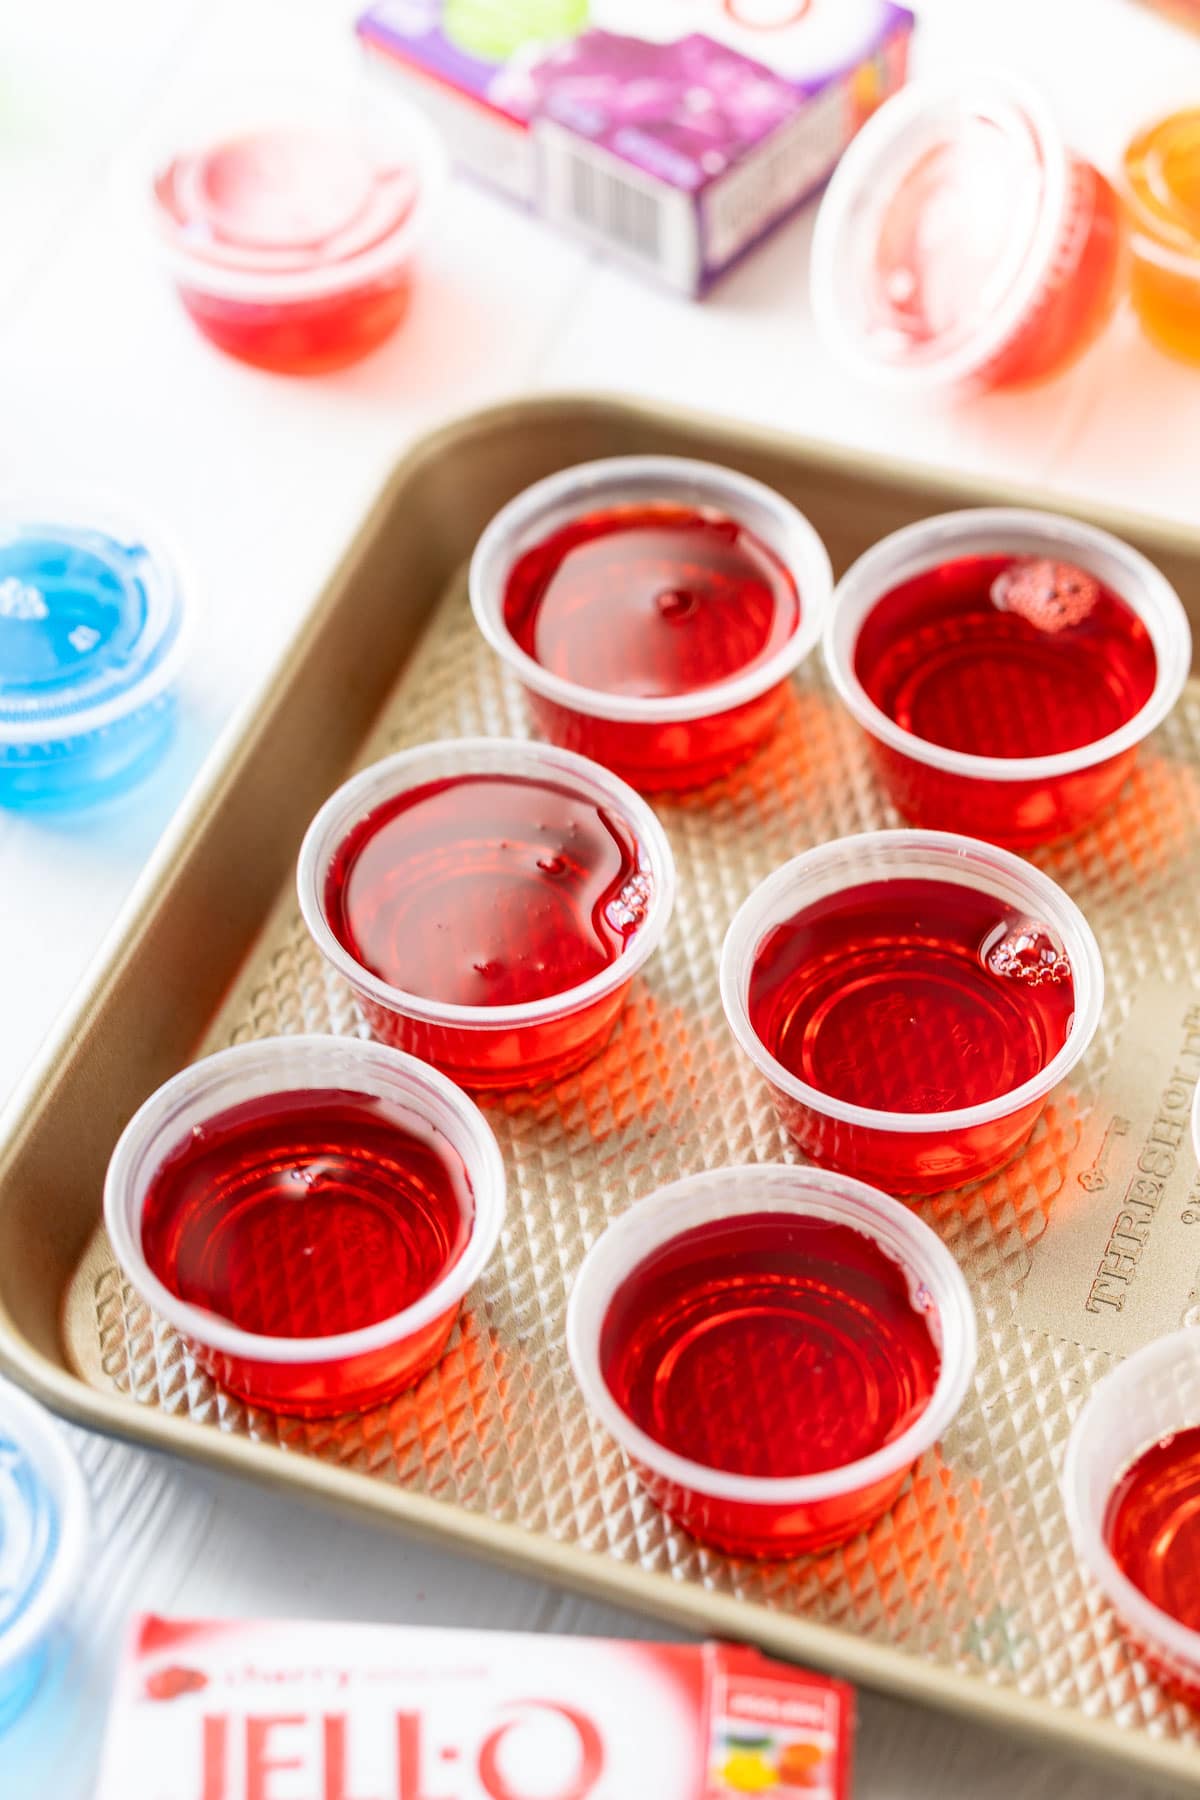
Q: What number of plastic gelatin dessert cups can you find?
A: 12